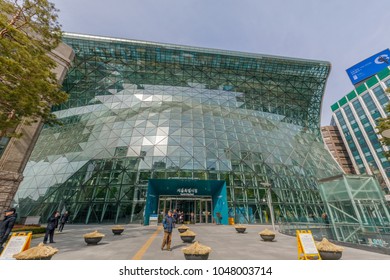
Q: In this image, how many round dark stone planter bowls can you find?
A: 9